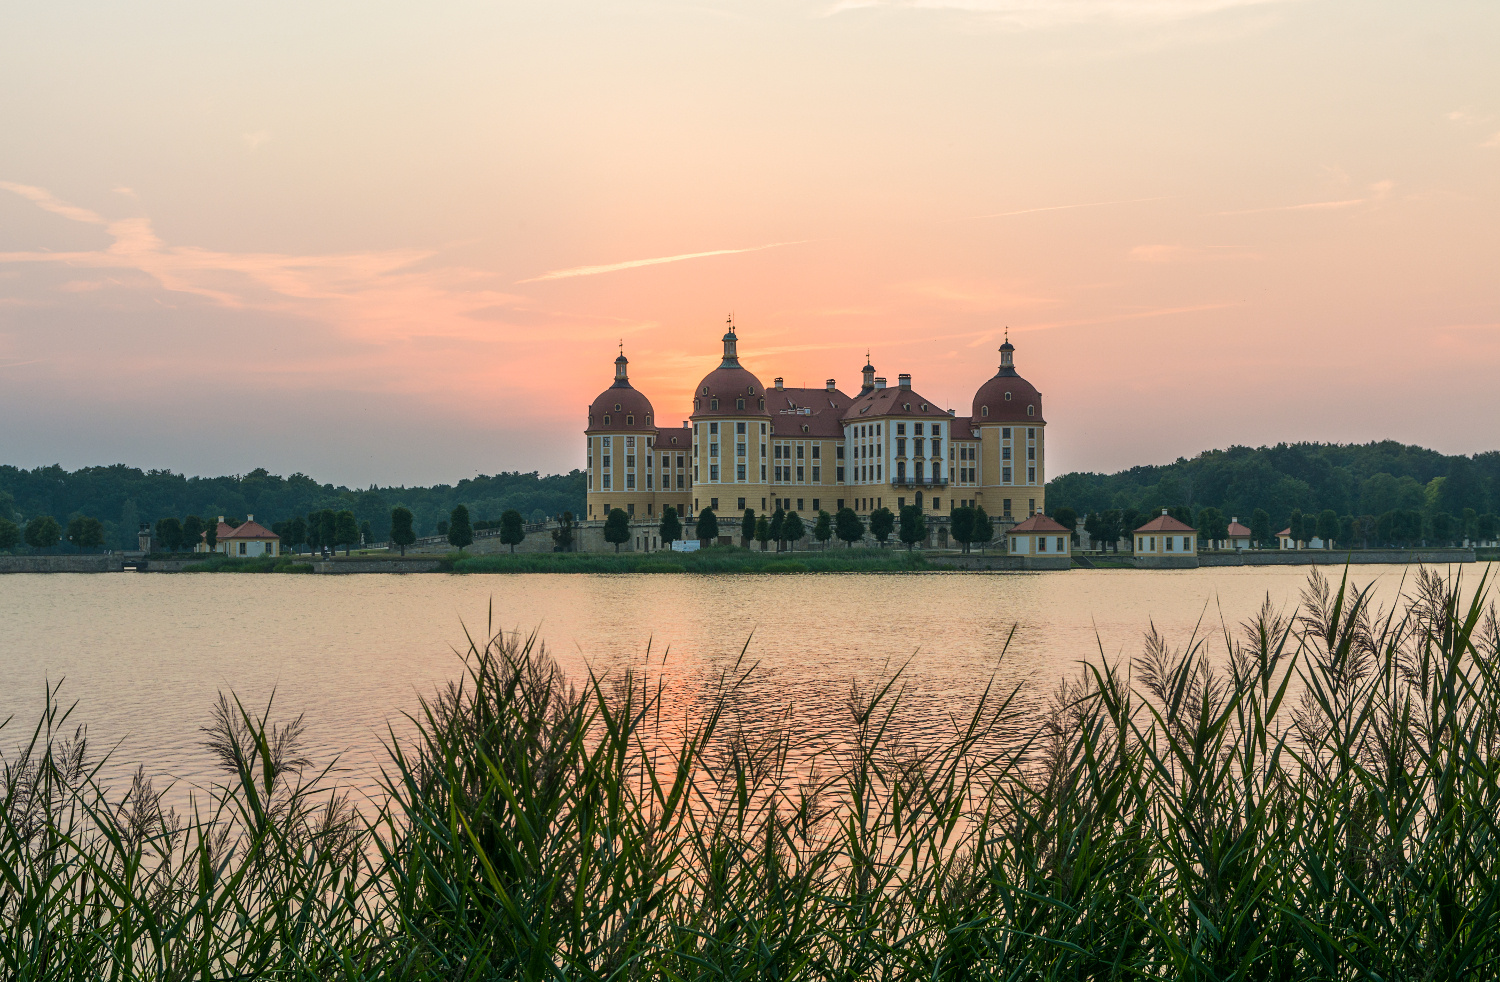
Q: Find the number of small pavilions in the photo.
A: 6